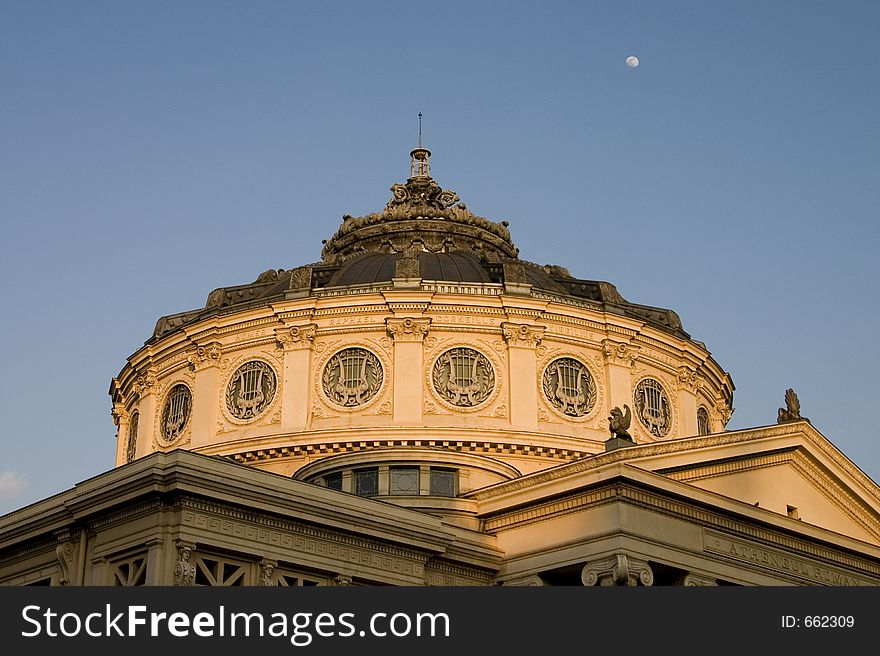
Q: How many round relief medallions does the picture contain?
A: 8